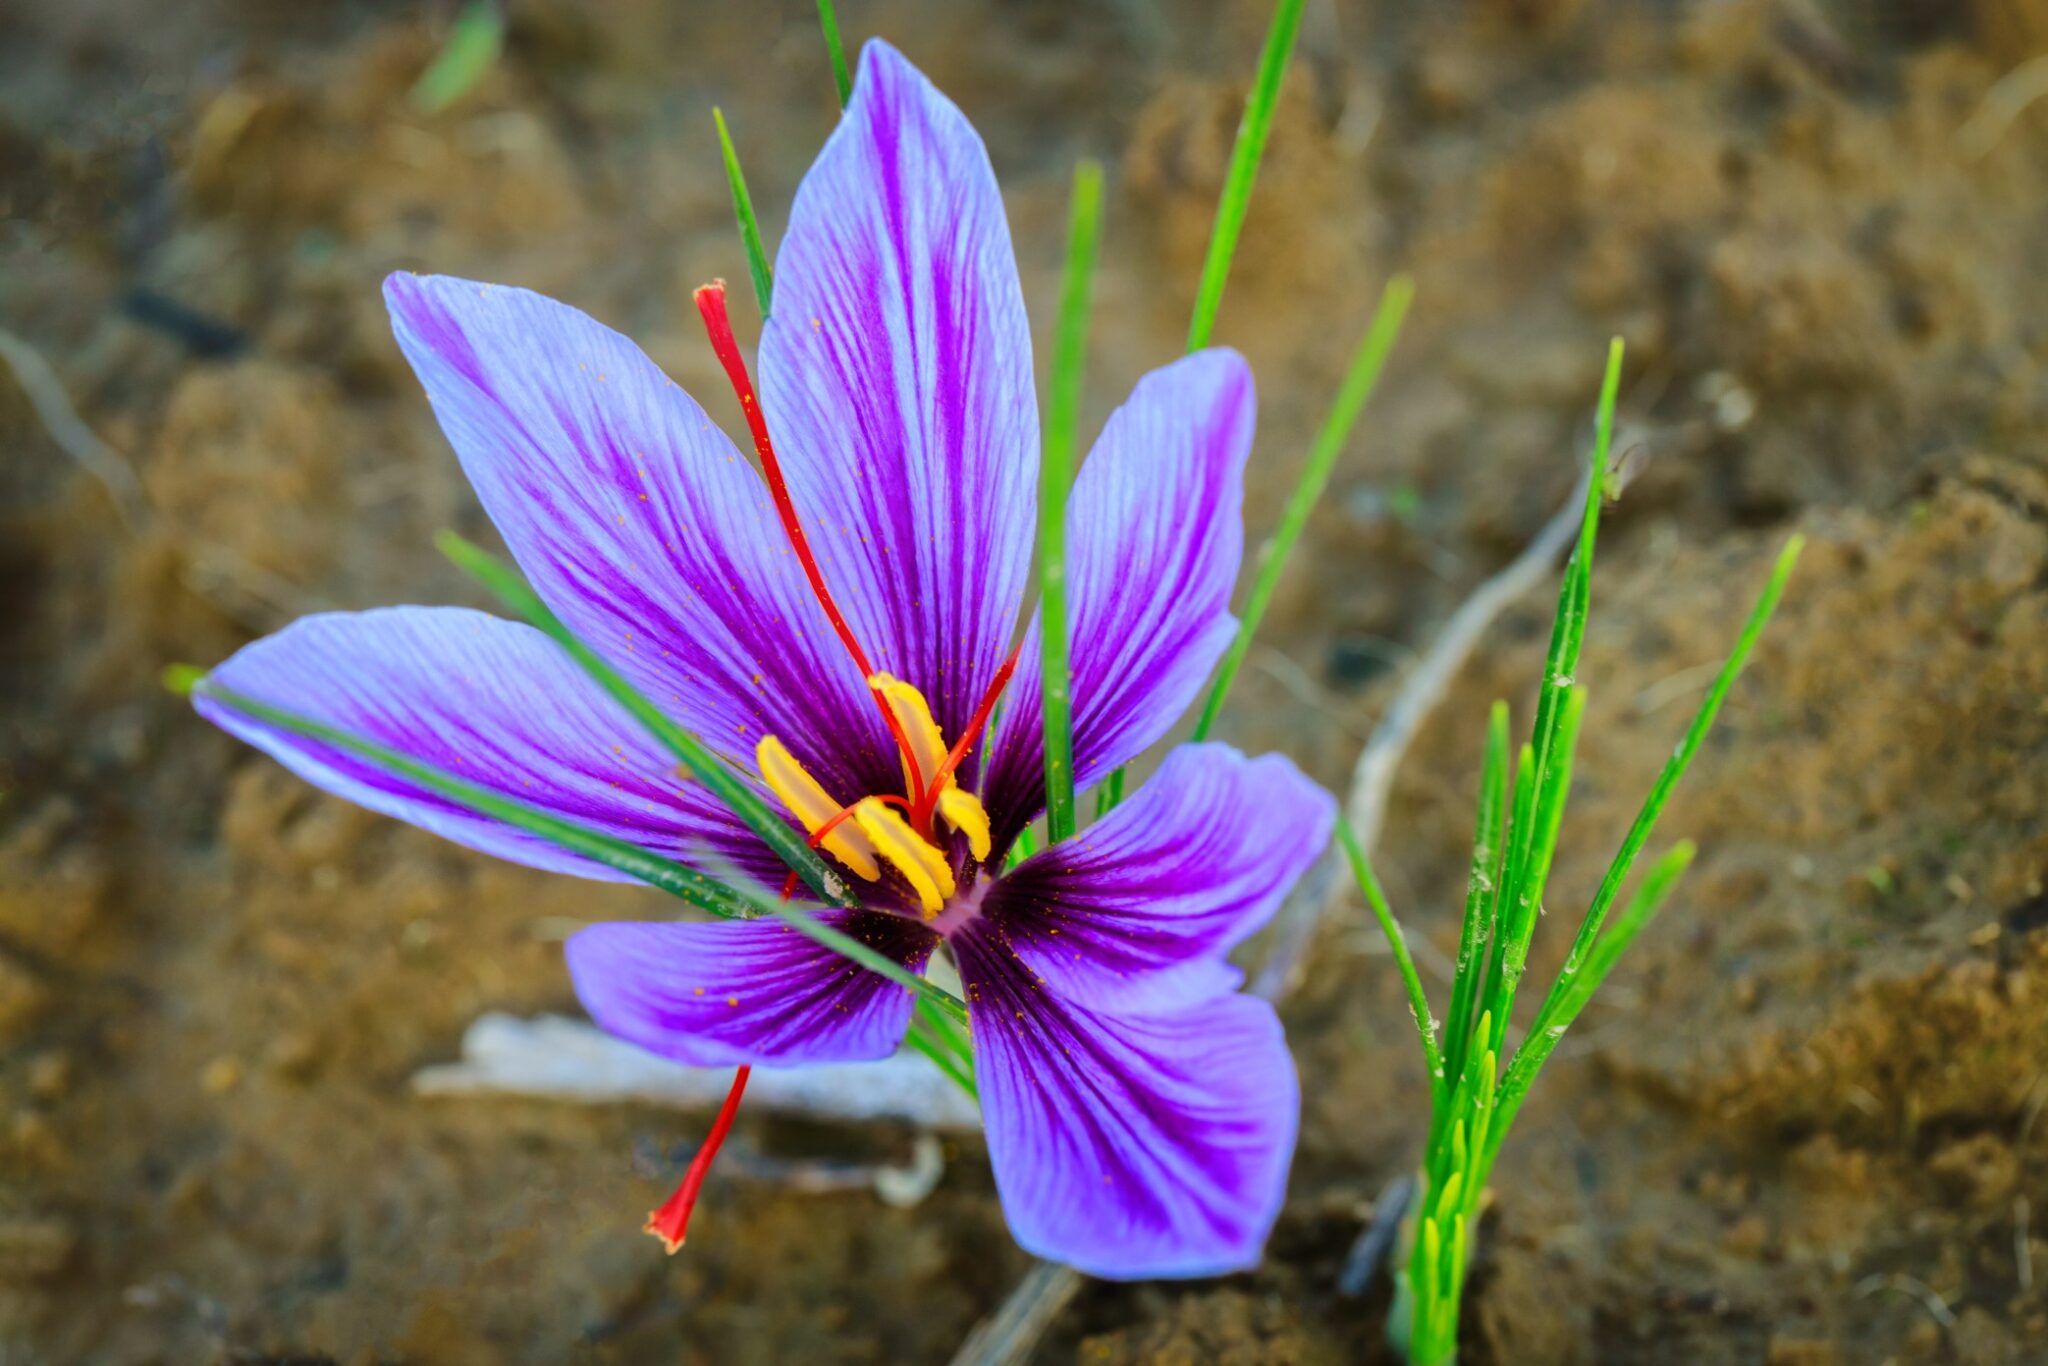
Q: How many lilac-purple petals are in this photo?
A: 7